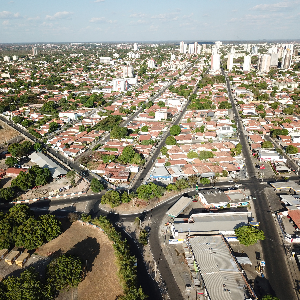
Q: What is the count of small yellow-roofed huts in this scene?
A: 3